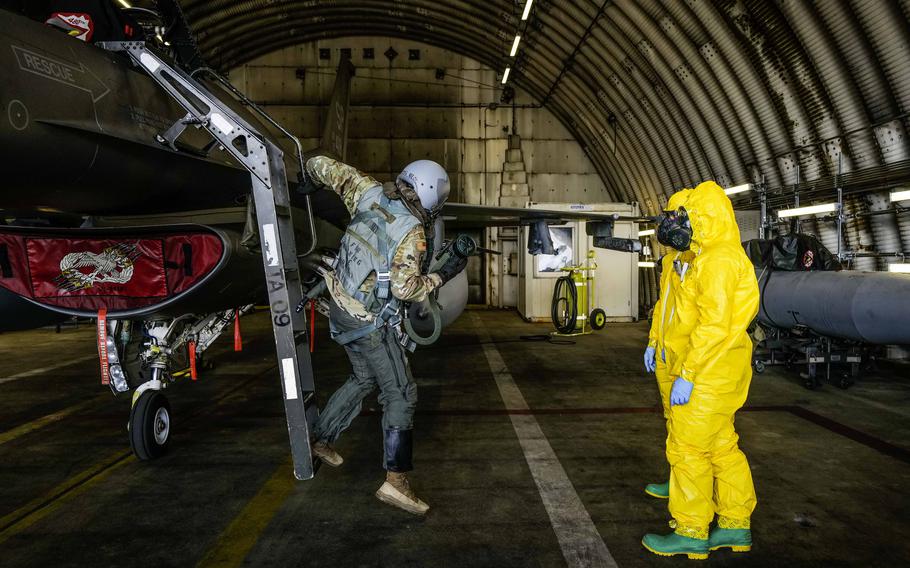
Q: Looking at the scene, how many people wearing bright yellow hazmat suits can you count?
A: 2